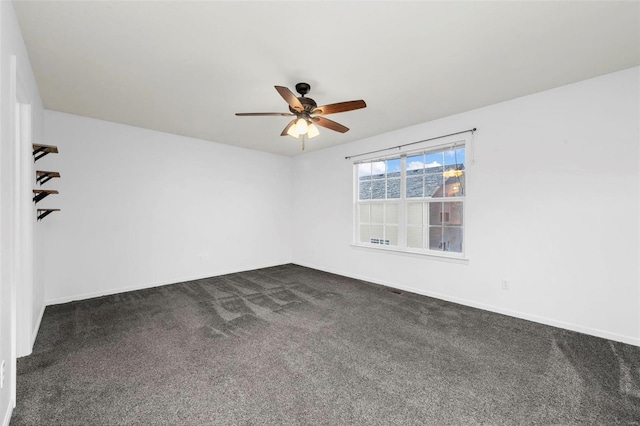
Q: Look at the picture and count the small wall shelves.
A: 4